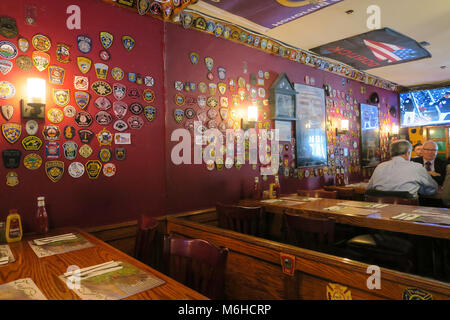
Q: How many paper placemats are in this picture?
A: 10